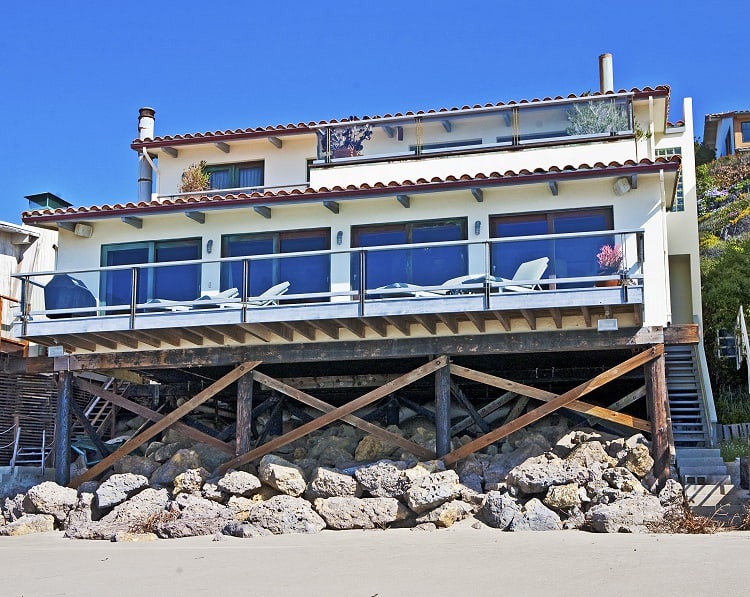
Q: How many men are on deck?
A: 0